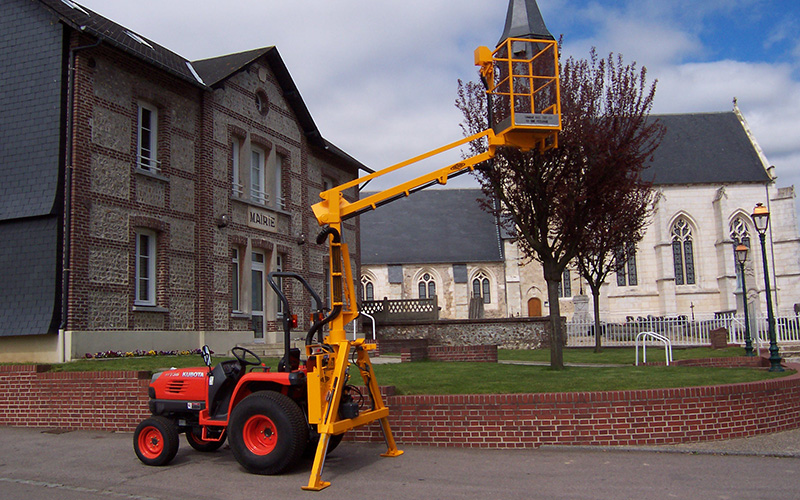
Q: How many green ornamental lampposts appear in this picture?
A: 2